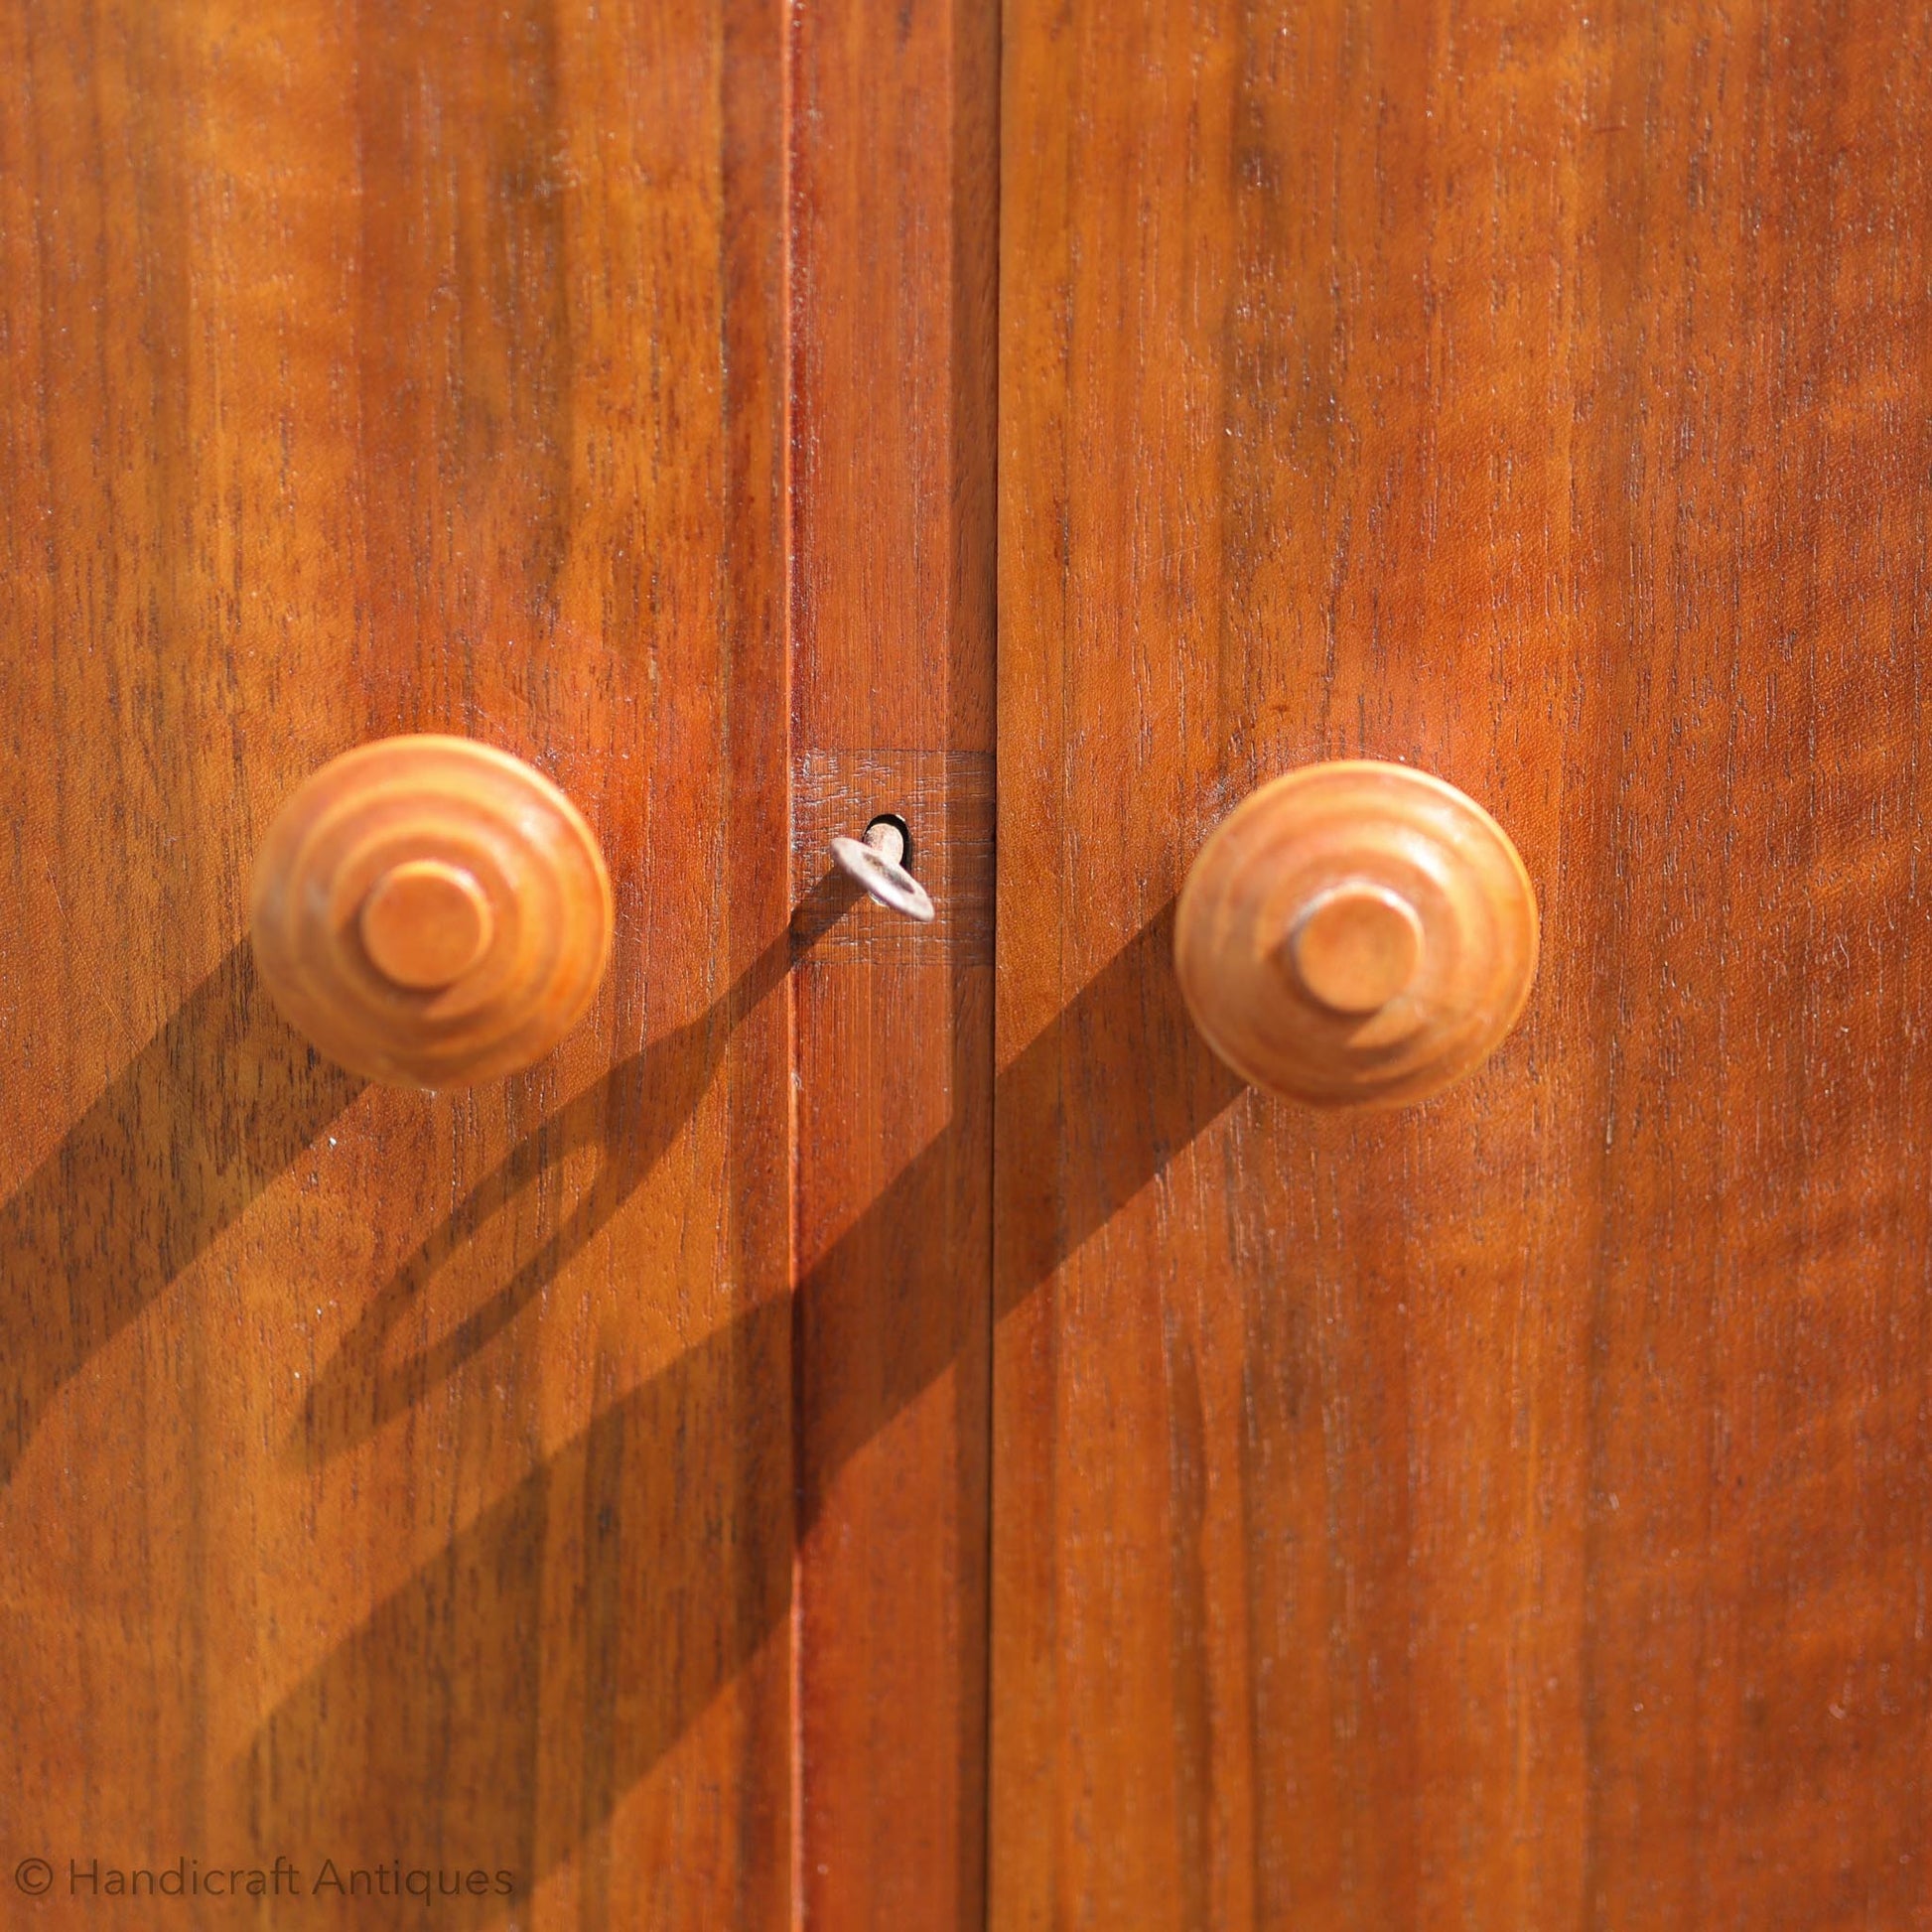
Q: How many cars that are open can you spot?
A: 0